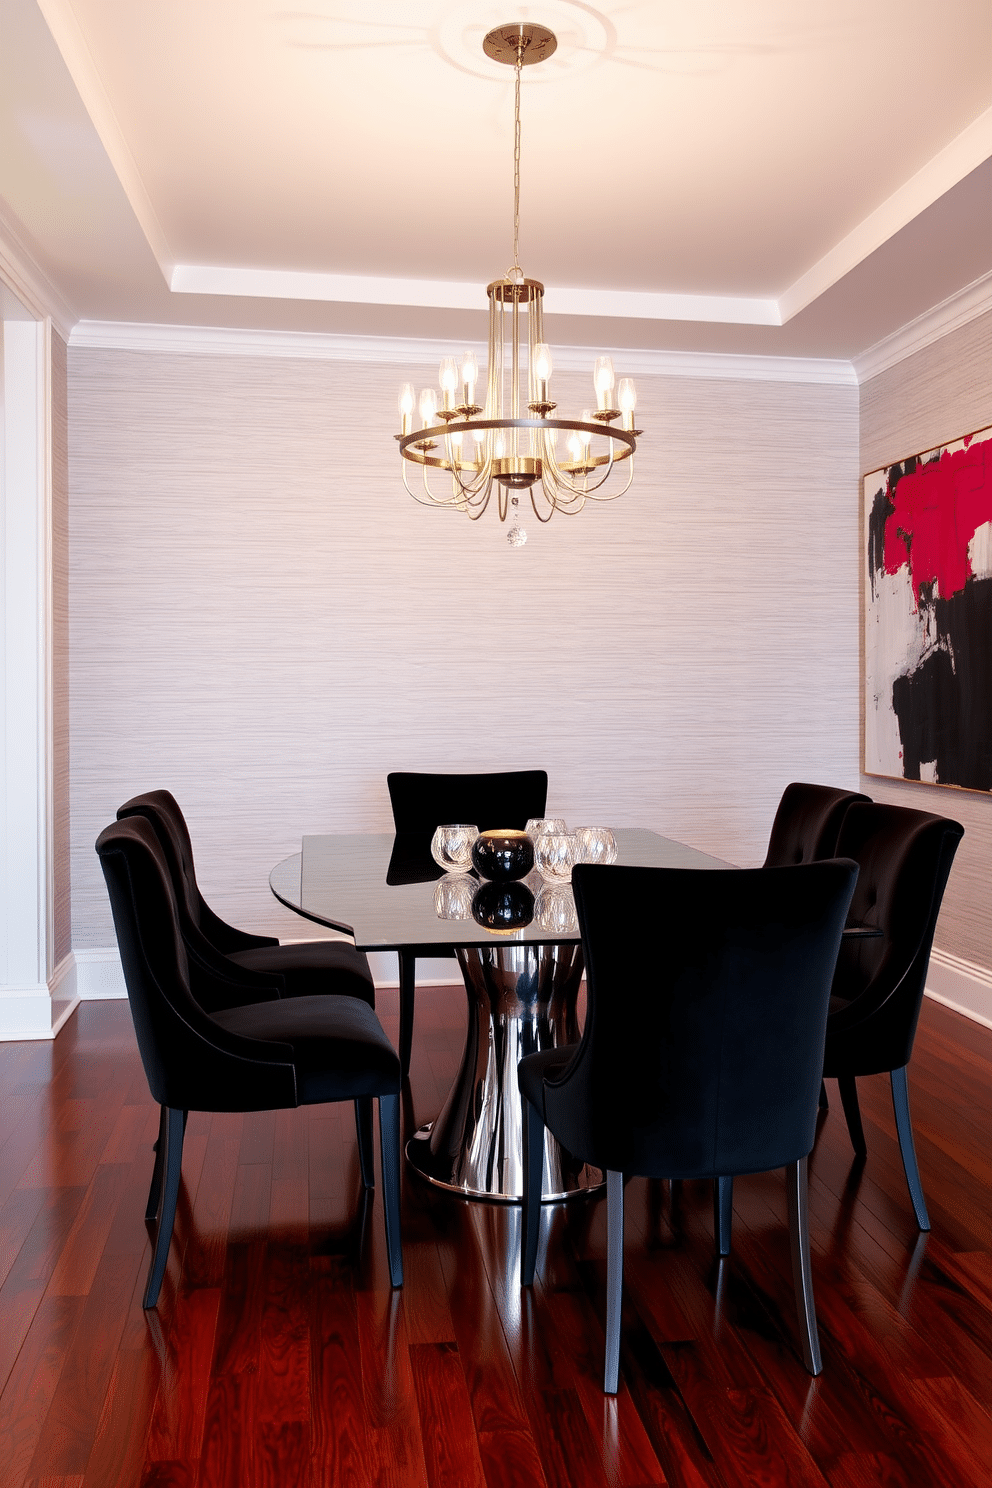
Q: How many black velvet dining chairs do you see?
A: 6